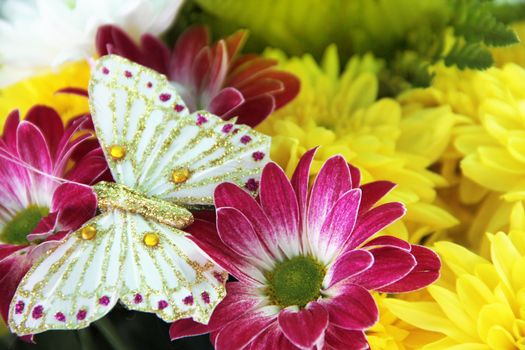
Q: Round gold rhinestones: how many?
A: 4